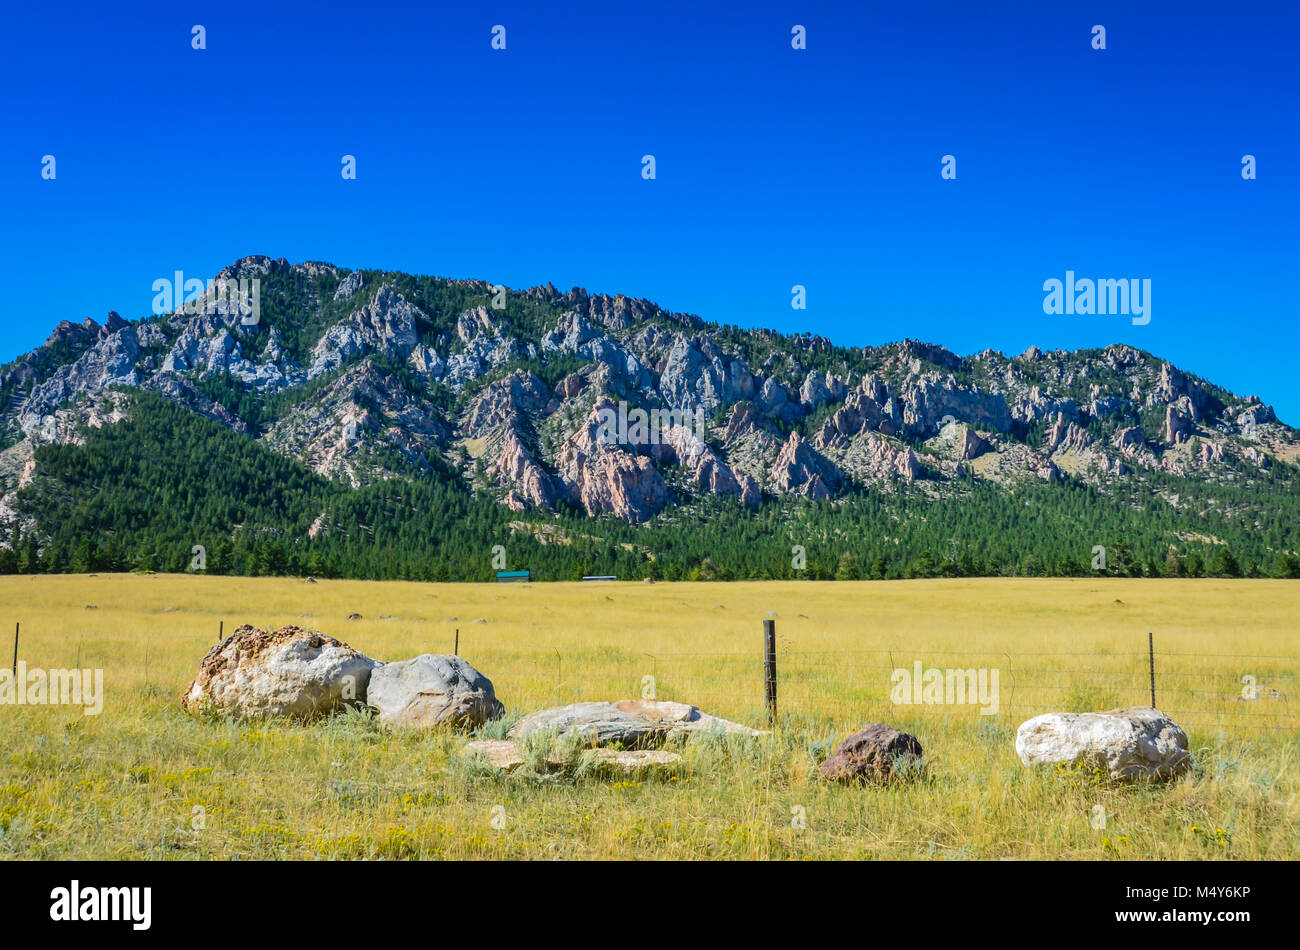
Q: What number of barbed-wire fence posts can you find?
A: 5